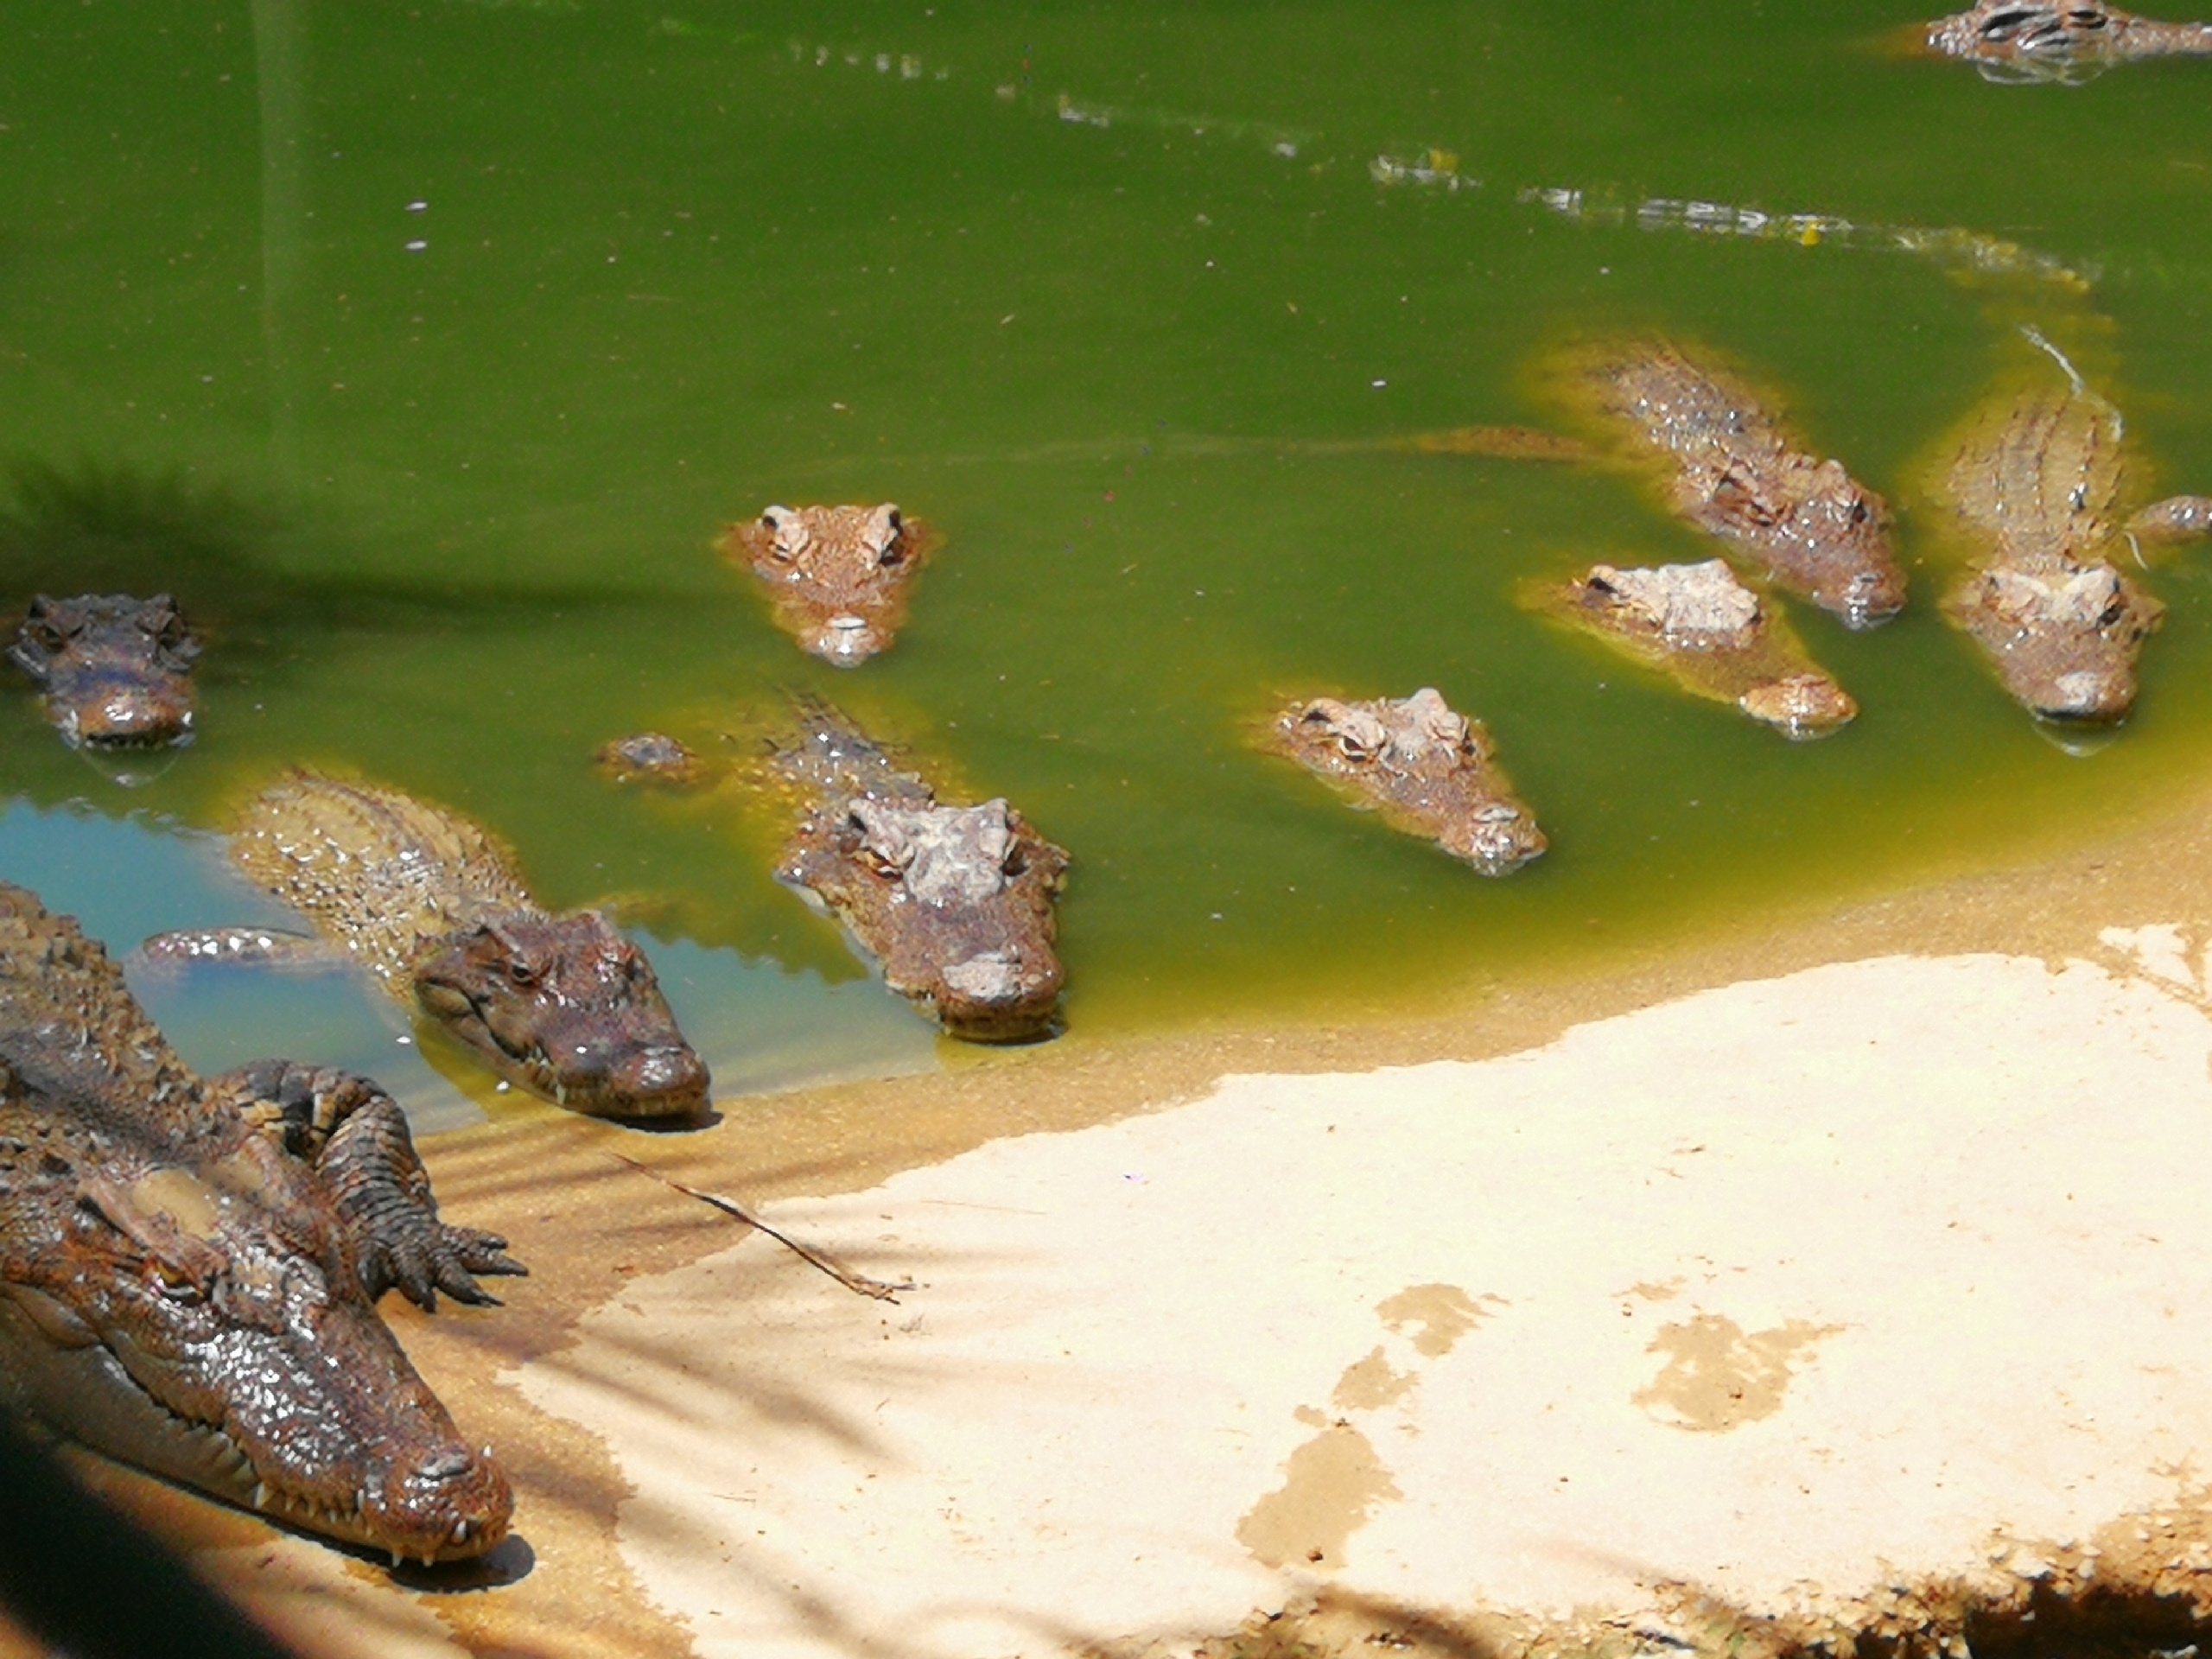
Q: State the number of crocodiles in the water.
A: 9